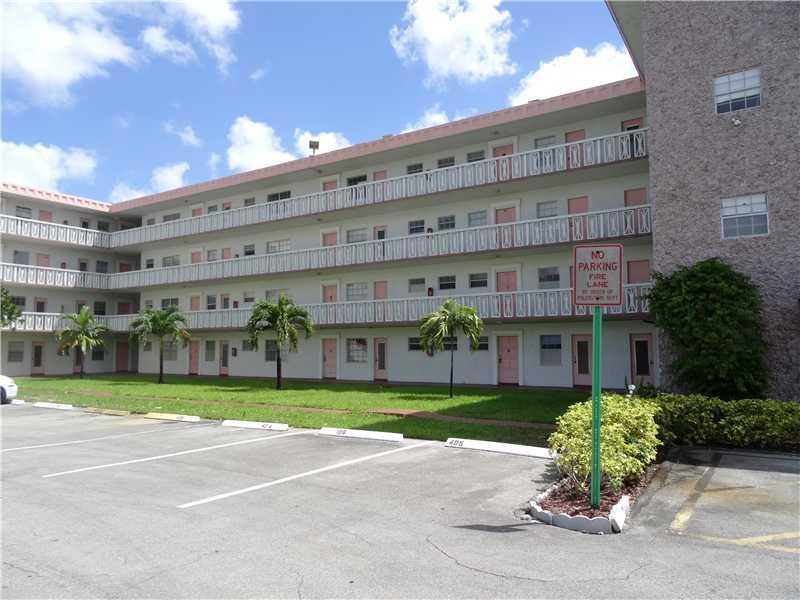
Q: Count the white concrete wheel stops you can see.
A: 5